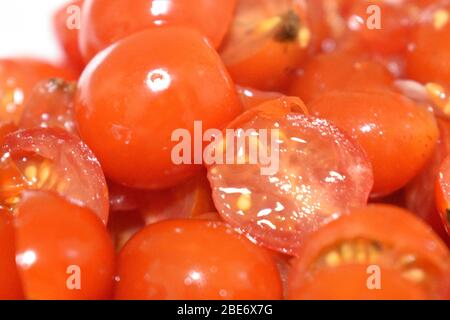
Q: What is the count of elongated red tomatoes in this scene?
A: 0